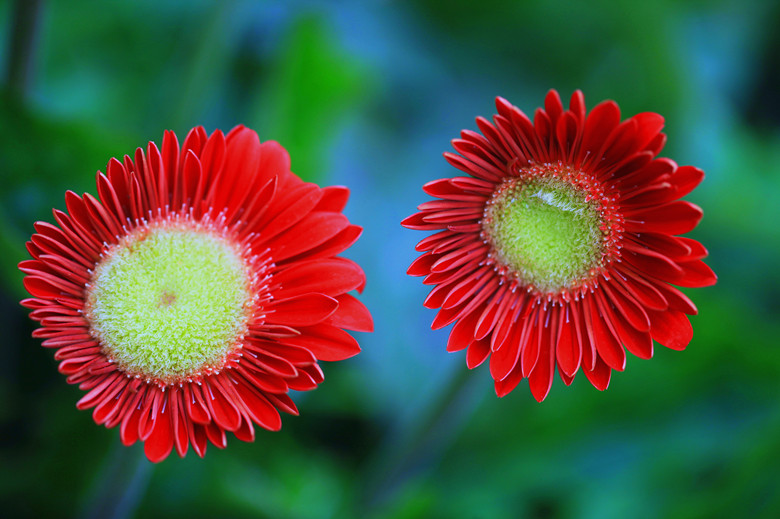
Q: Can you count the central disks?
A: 2